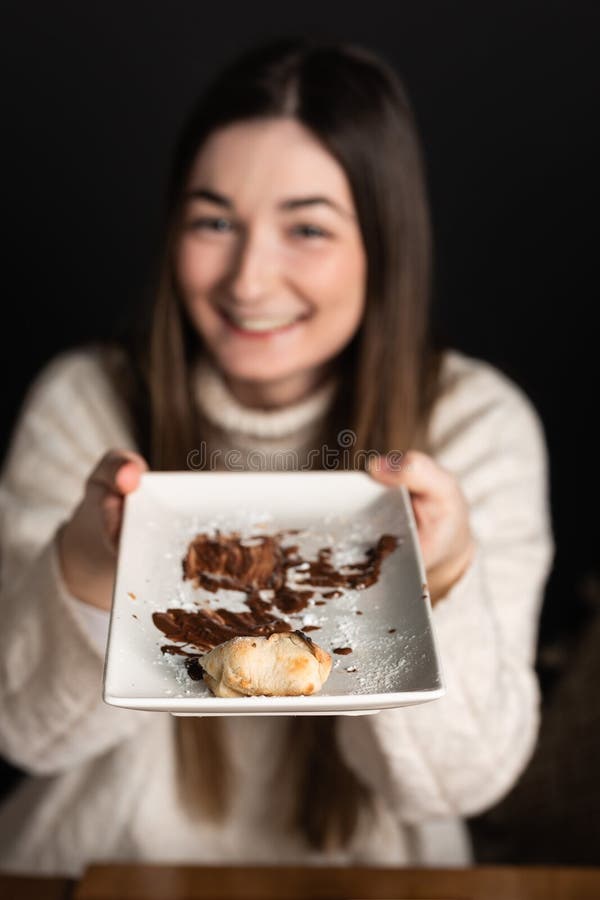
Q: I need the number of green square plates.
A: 0